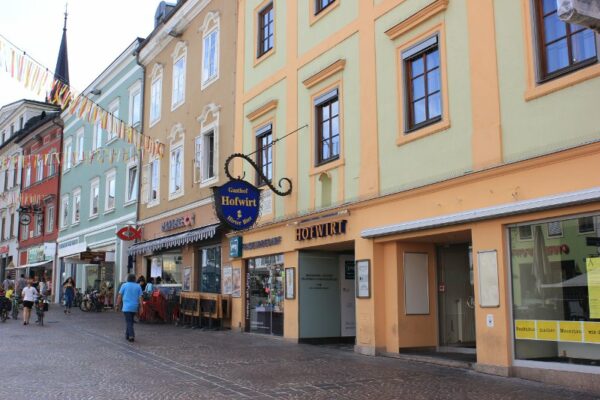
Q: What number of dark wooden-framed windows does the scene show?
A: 6